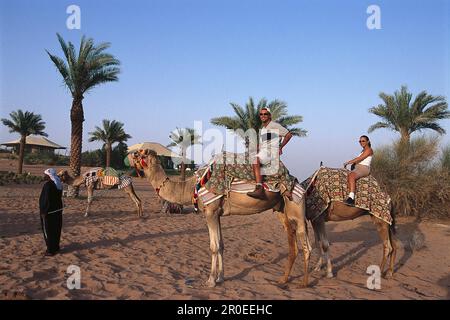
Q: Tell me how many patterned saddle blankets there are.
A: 3